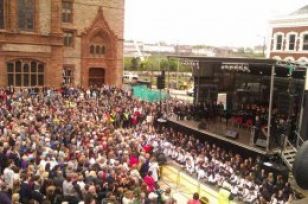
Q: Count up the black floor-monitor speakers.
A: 2